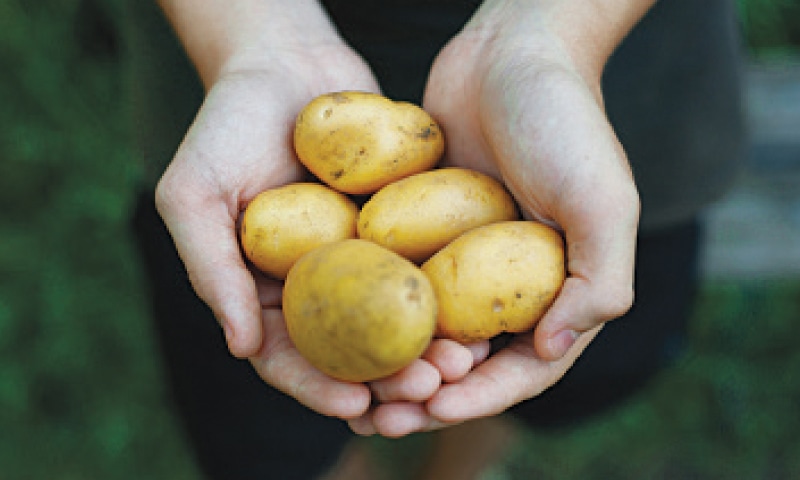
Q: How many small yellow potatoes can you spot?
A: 5